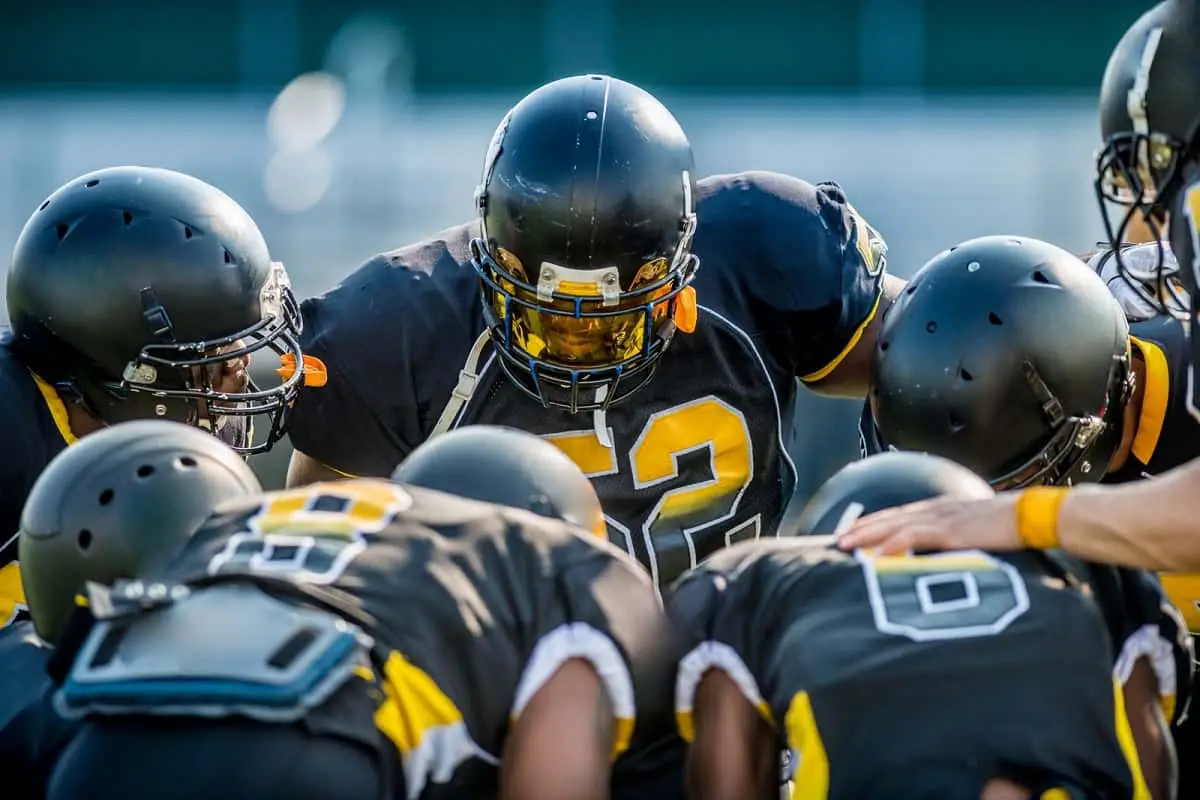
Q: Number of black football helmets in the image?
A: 7